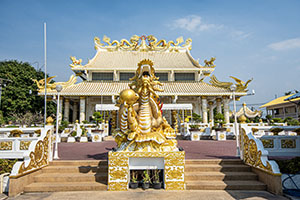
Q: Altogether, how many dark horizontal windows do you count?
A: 4